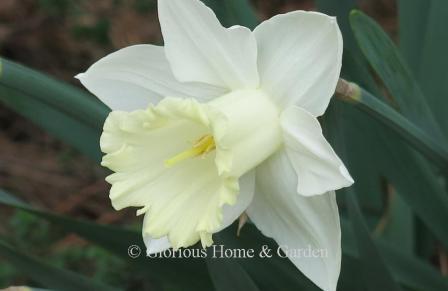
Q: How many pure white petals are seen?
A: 6